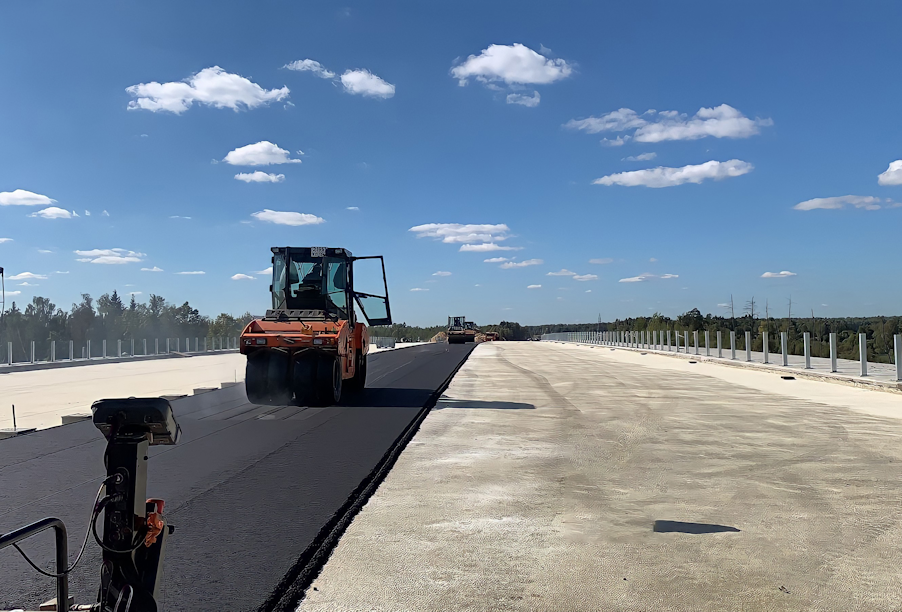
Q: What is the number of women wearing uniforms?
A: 0